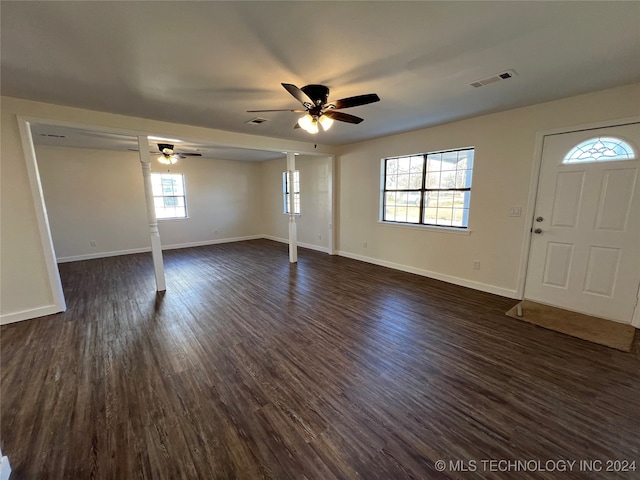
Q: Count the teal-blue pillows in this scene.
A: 0